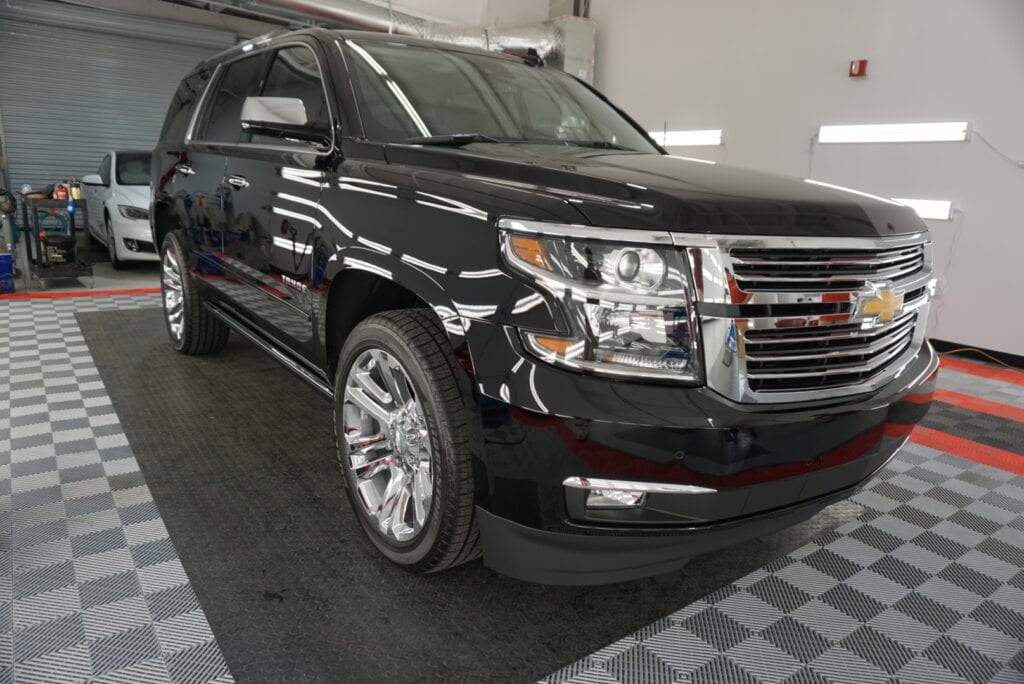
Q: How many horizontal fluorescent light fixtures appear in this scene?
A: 3